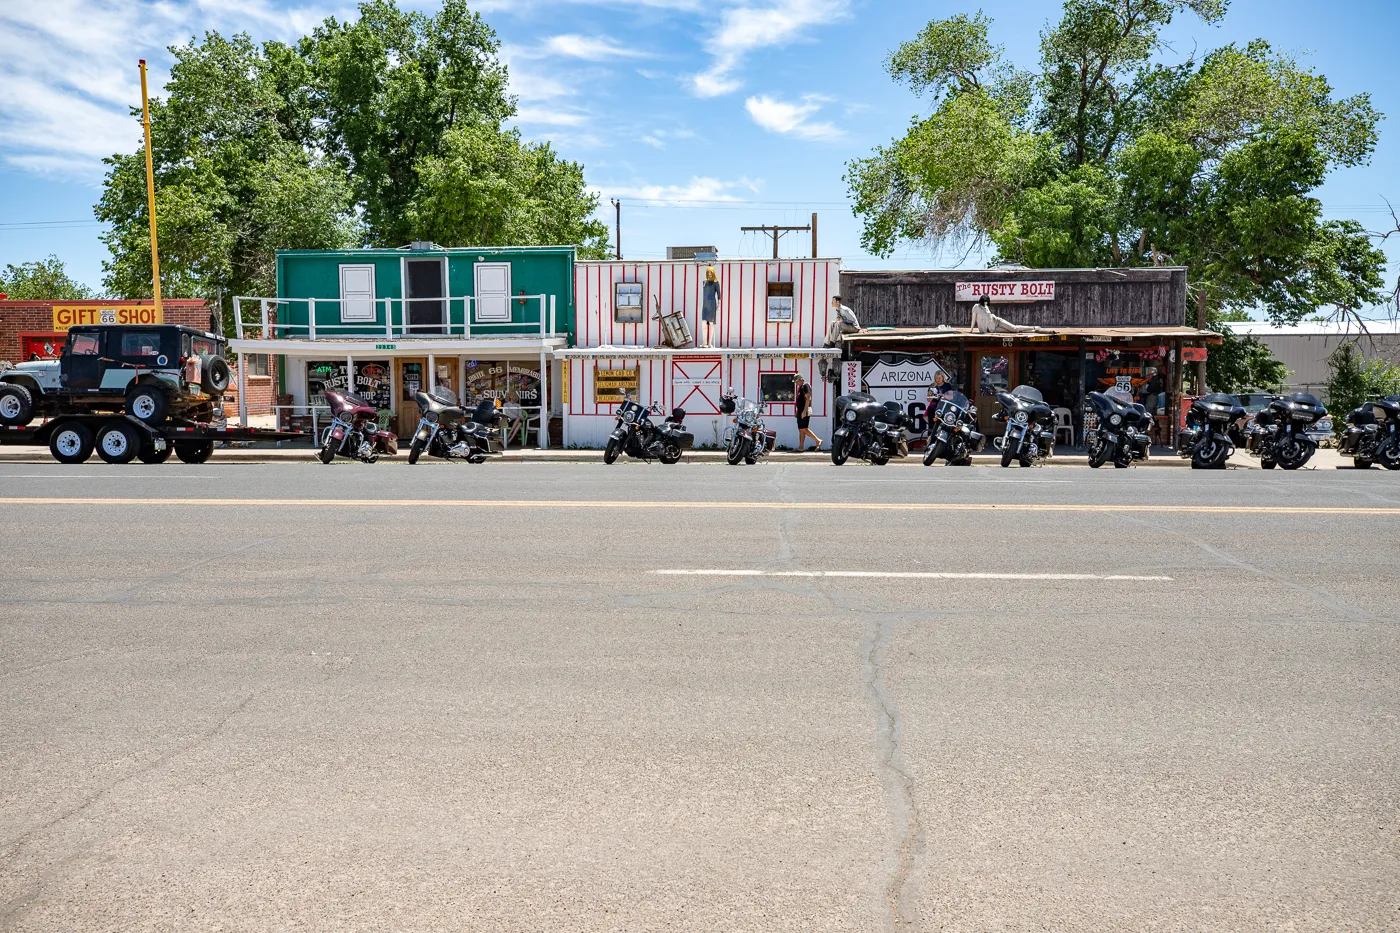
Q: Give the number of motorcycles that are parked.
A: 11